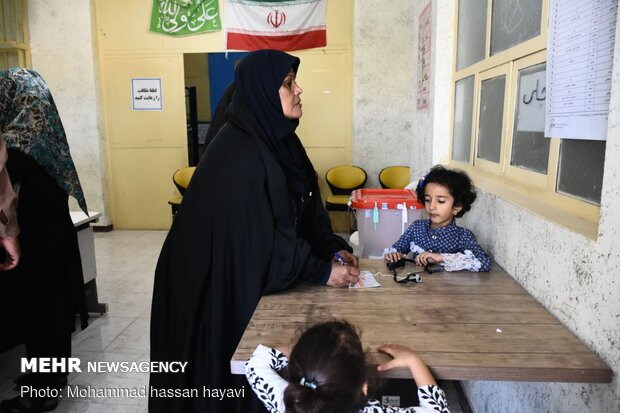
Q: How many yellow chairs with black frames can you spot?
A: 3